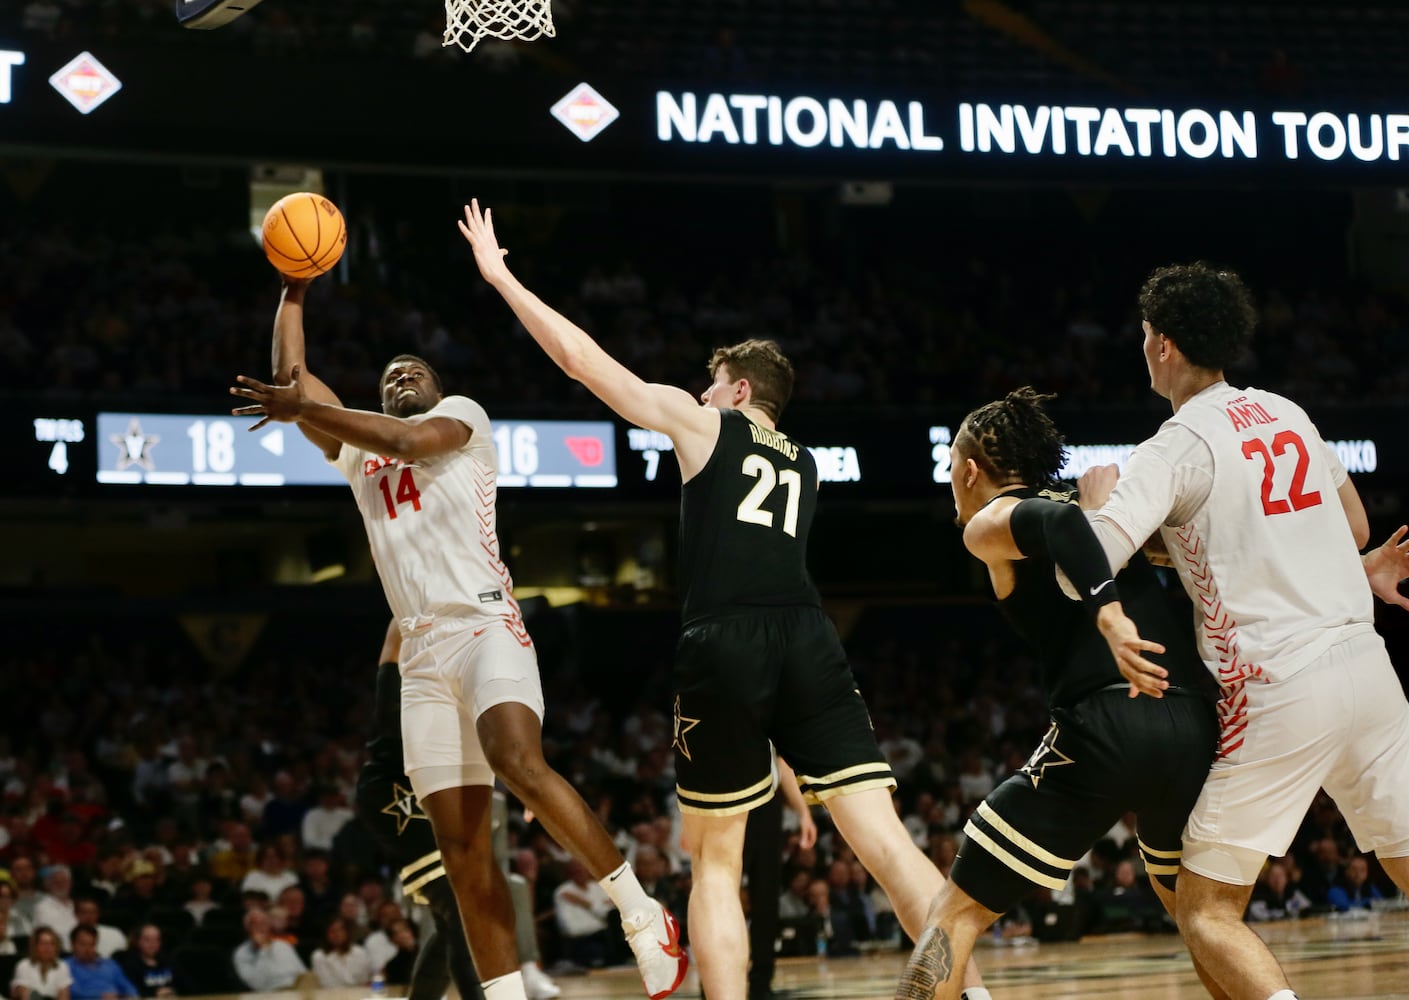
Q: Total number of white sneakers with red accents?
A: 1